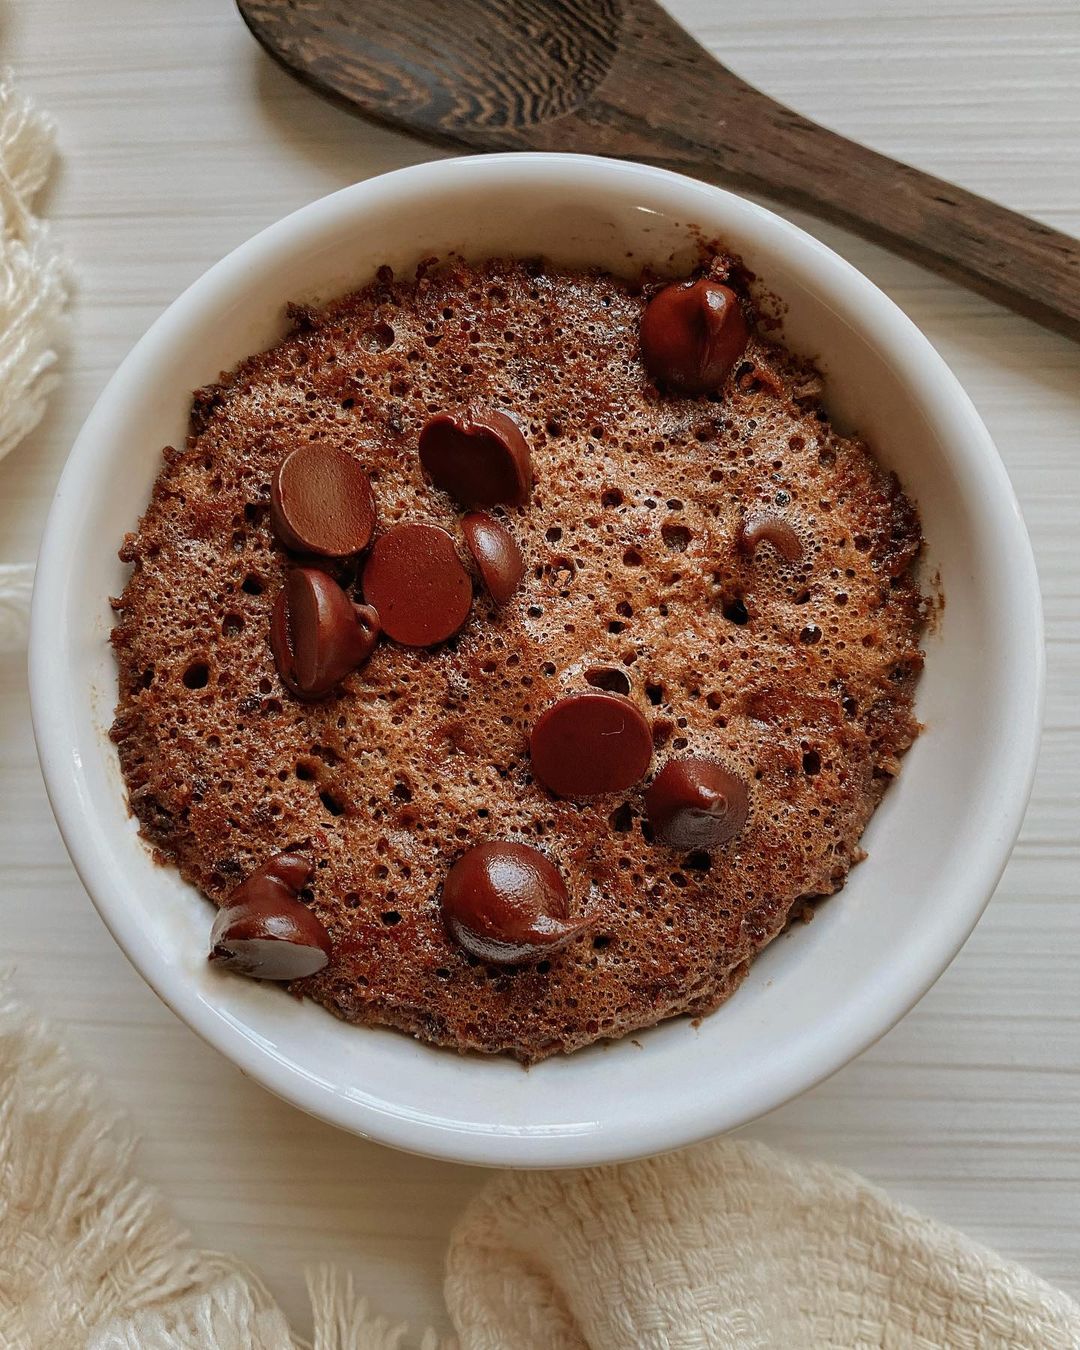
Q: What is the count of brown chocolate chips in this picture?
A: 11